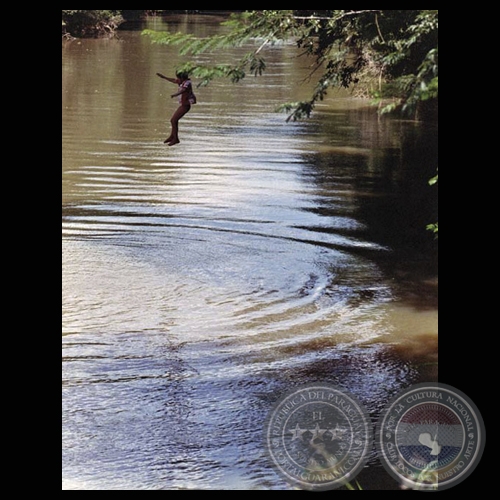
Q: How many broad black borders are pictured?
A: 2